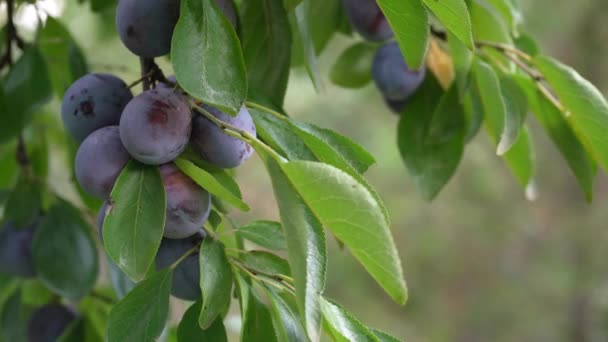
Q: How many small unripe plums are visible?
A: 0